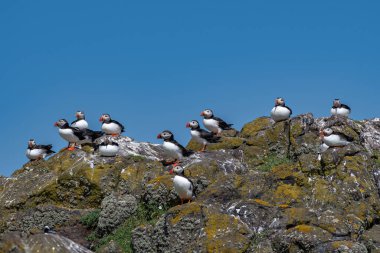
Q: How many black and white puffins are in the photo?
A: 12